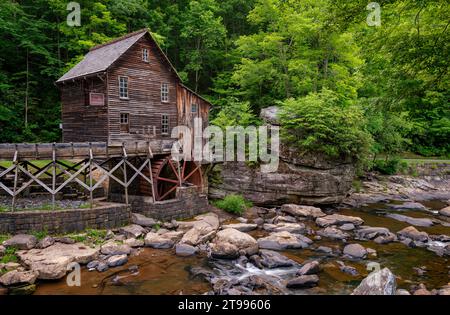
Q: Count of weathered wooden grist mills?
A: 1